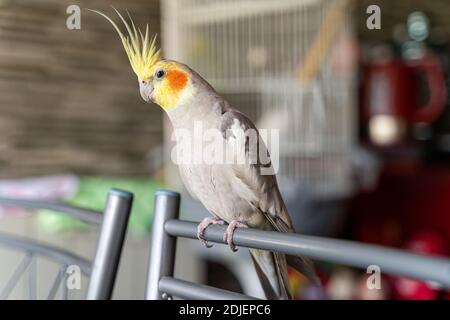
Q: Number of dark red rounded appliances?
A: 1